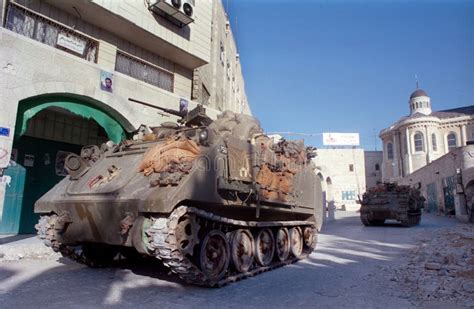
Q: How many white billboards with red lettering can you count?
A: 1